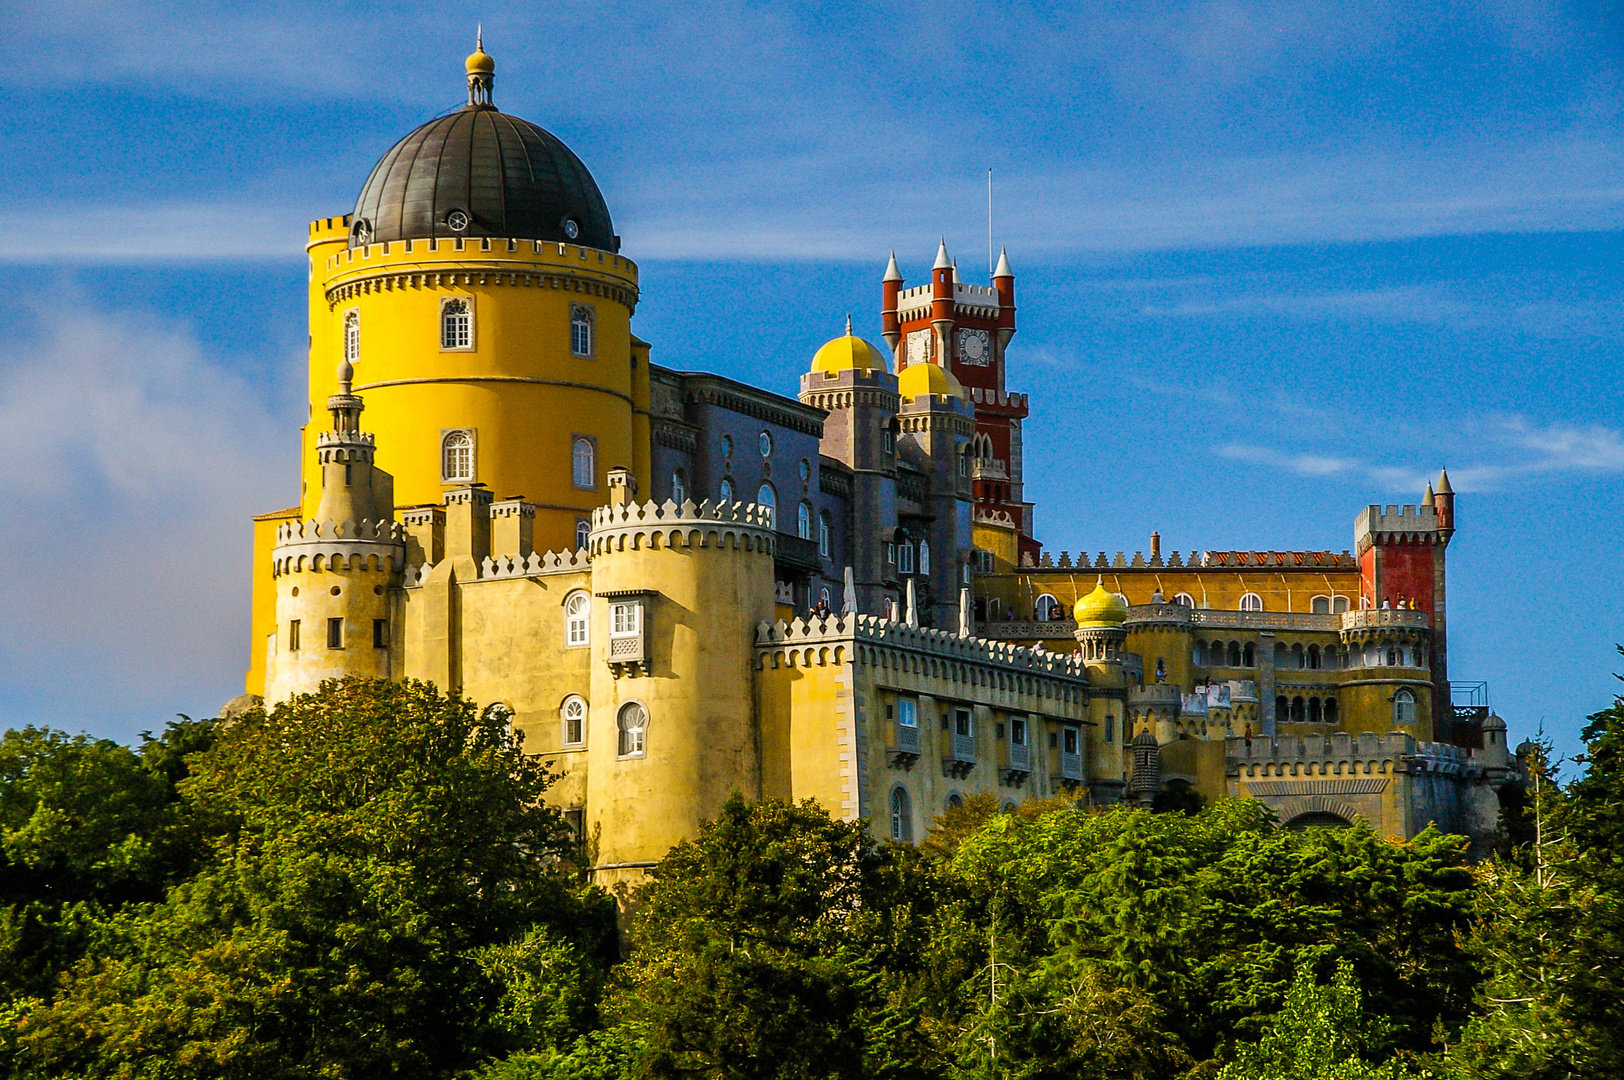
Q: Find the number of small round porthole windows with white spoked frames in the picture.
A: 3